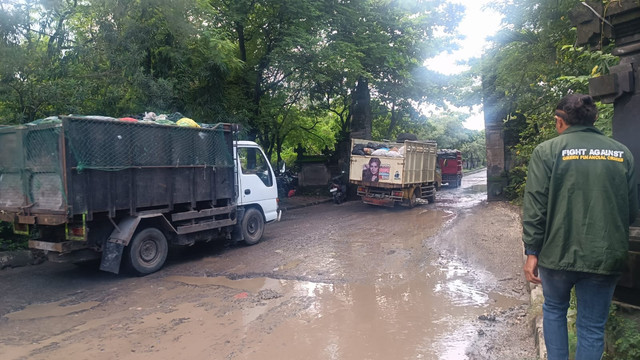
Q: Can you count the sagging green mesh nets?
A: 1